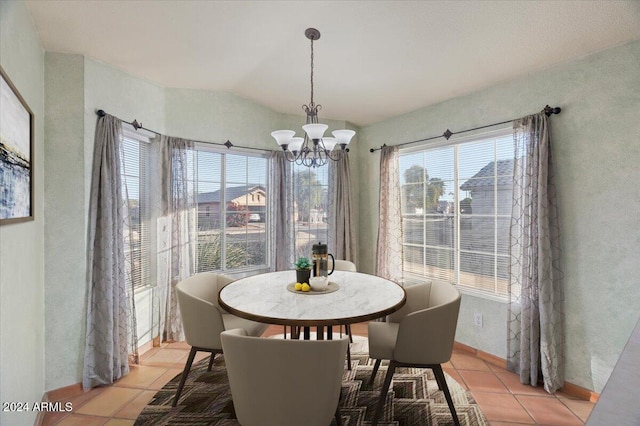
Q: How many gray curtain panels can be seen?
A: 6